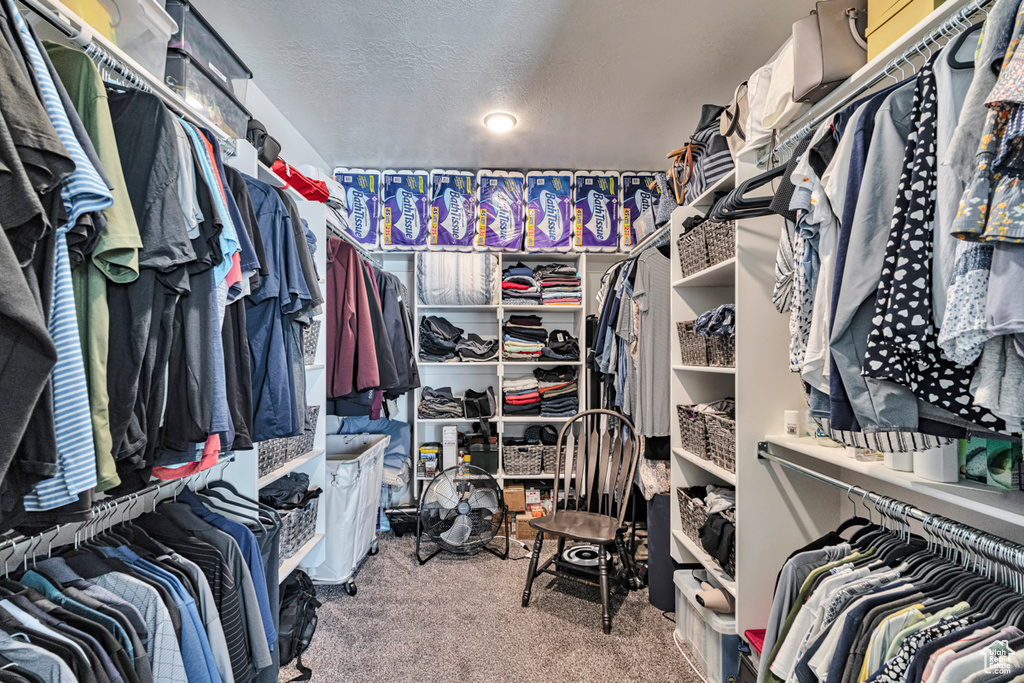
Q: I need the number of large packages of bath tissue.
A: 7